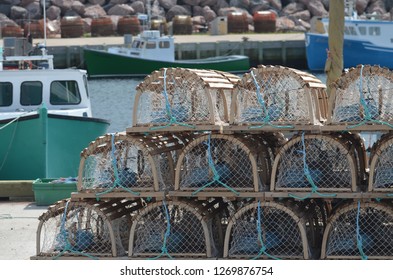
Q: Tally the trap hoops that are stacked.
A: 11